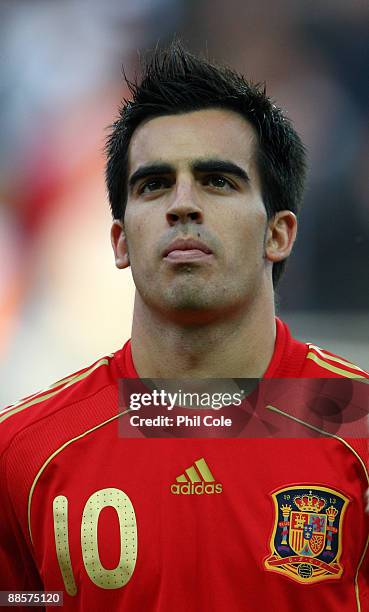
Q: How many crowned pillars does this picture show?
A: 2